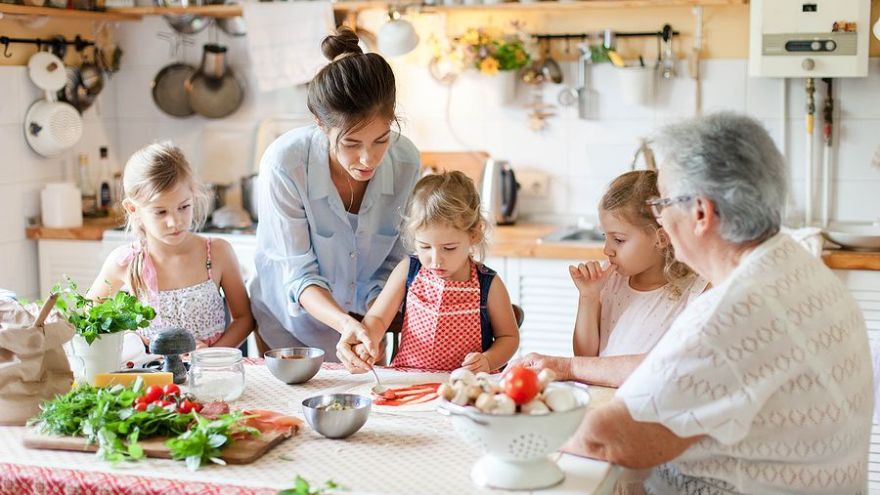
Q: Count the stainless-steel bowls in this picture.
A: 2